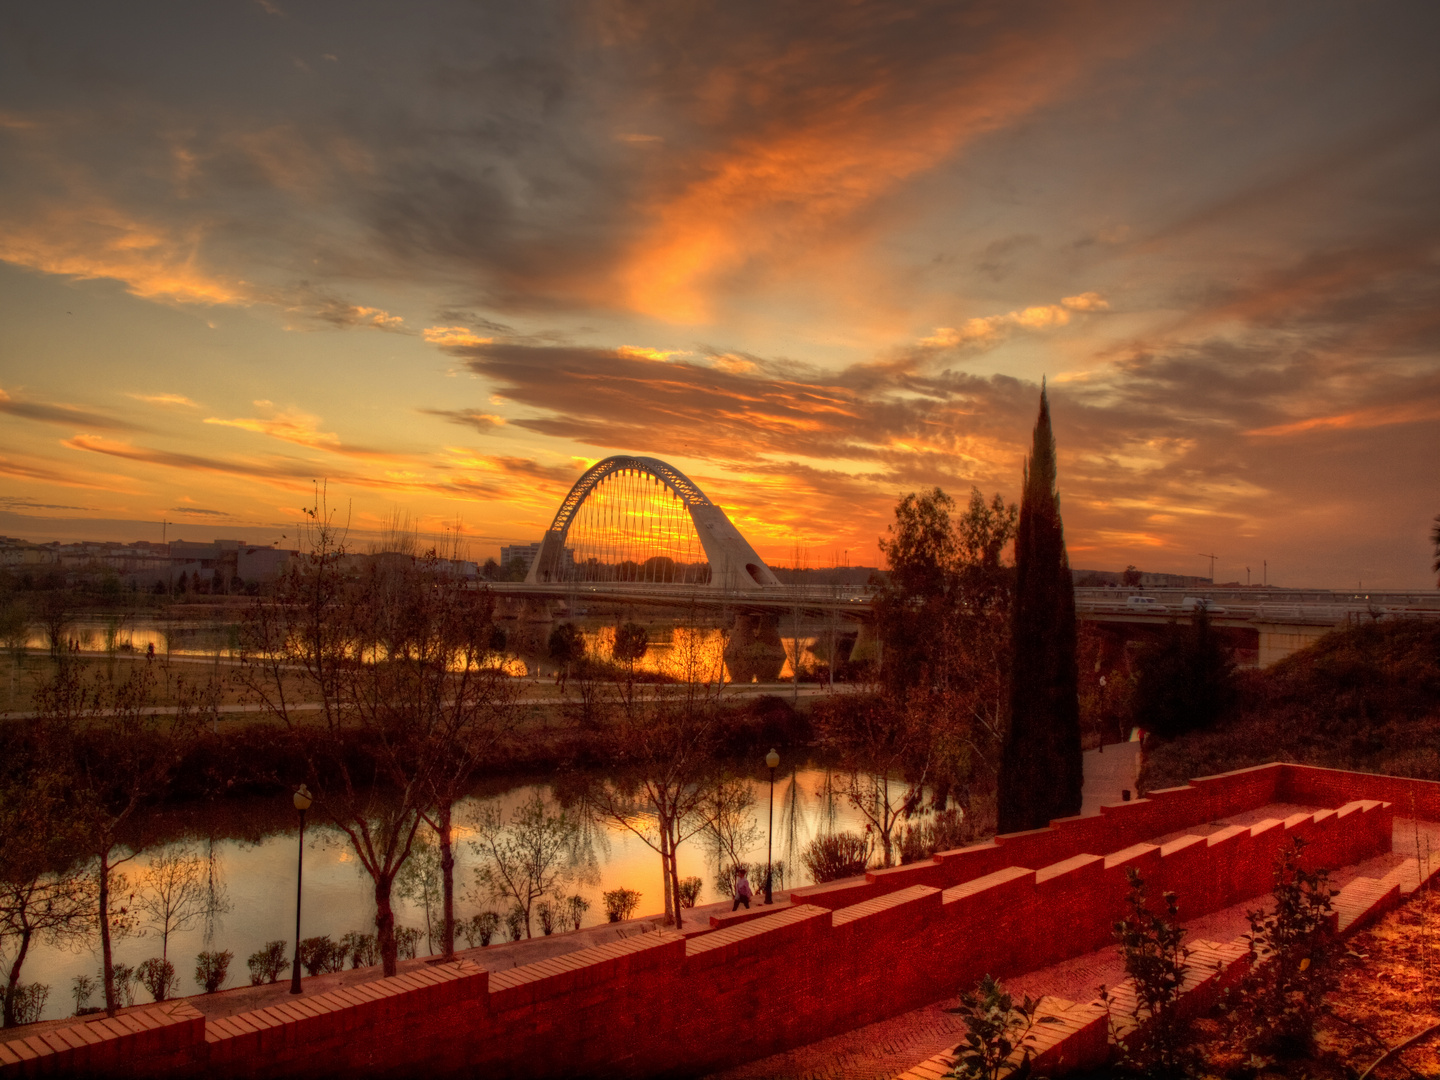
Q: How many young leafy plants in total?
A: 3